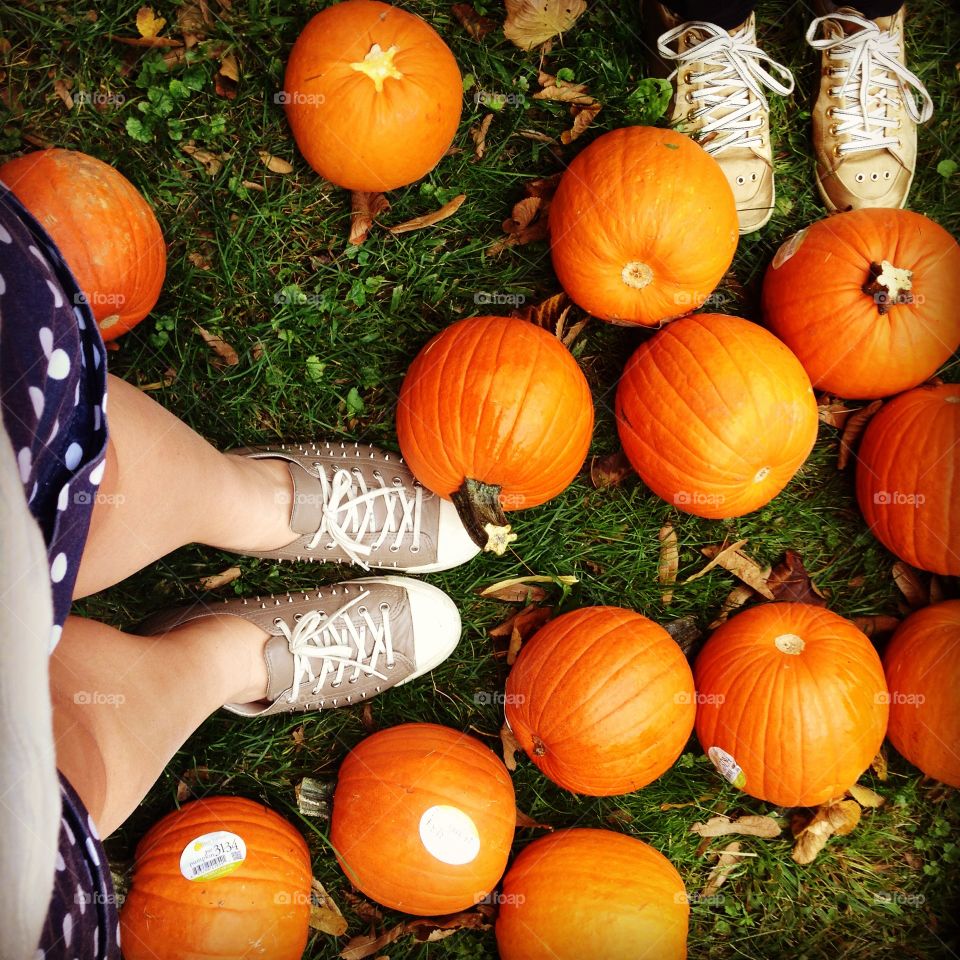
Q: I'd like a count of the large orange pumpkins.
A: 13